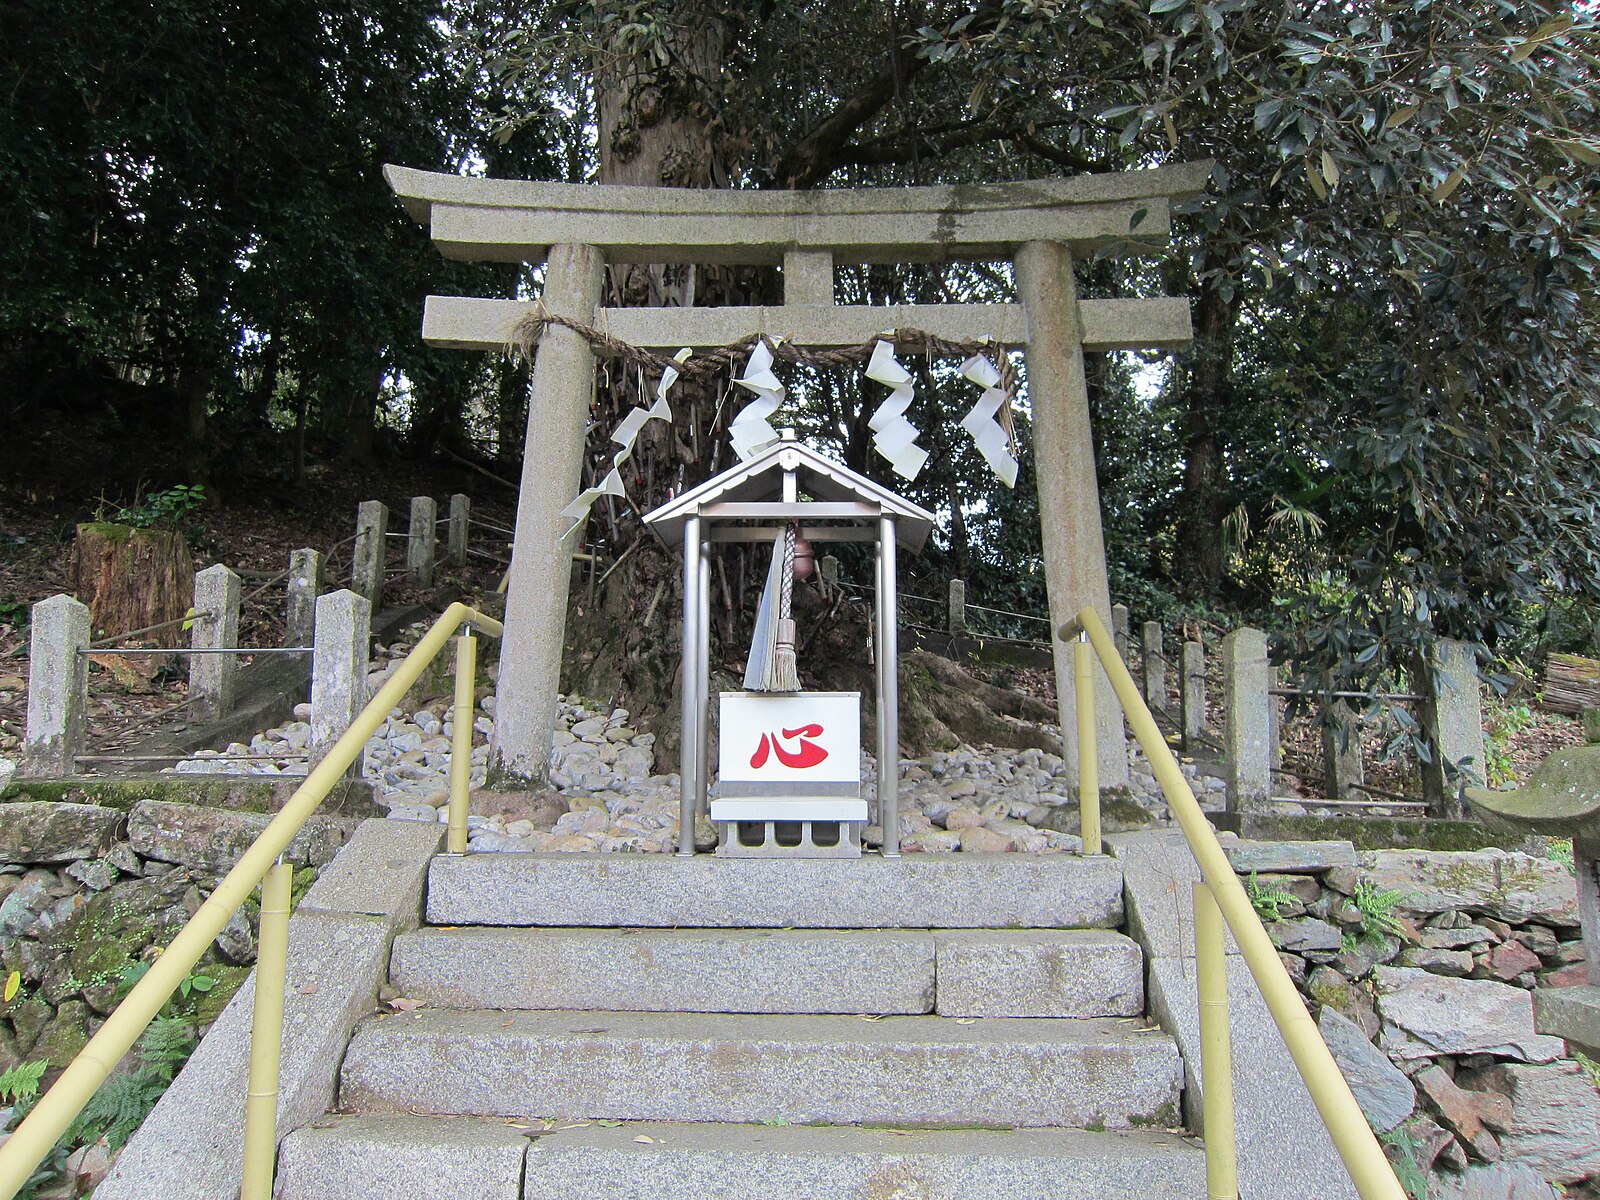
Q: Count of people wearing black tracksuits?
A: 0